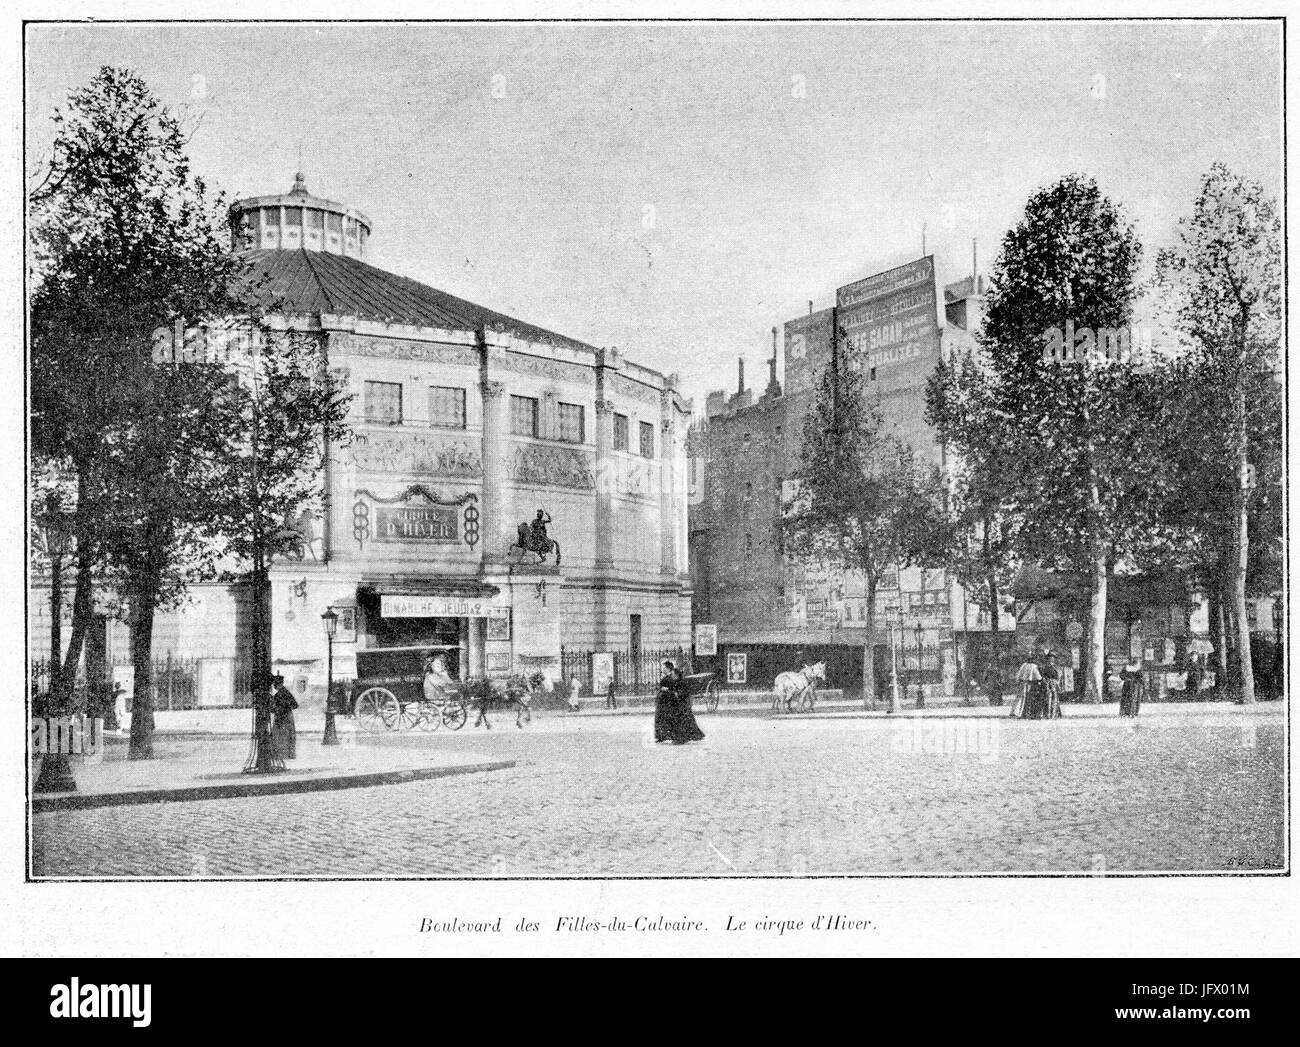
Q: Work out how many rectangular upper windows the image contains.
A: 6